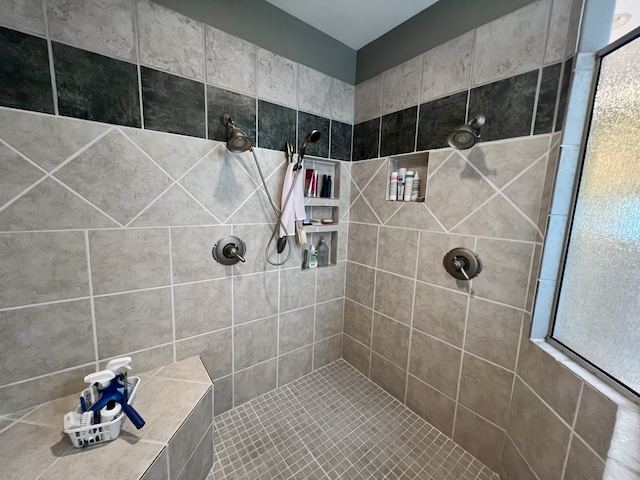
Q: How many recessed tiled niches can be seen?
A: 4